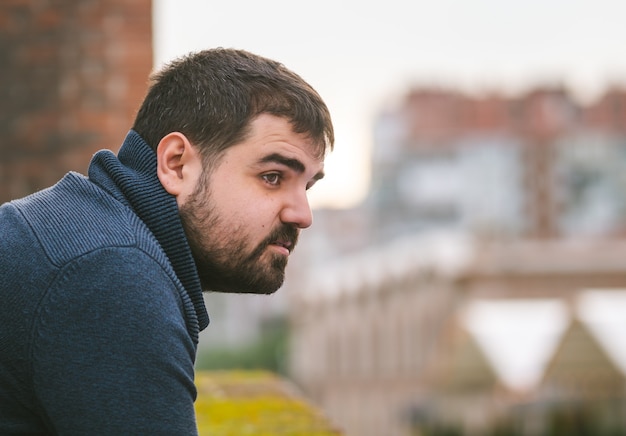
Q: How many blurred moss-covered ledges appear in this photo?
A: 1